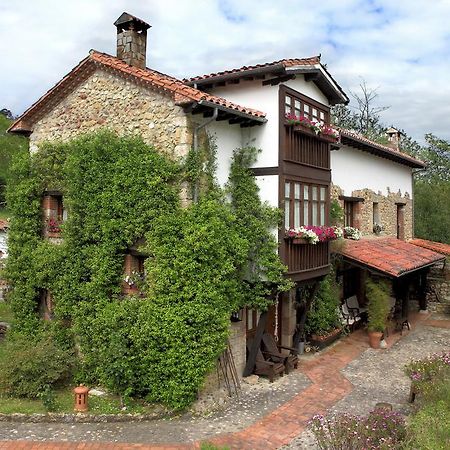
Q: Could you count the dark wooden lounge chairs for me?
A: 2